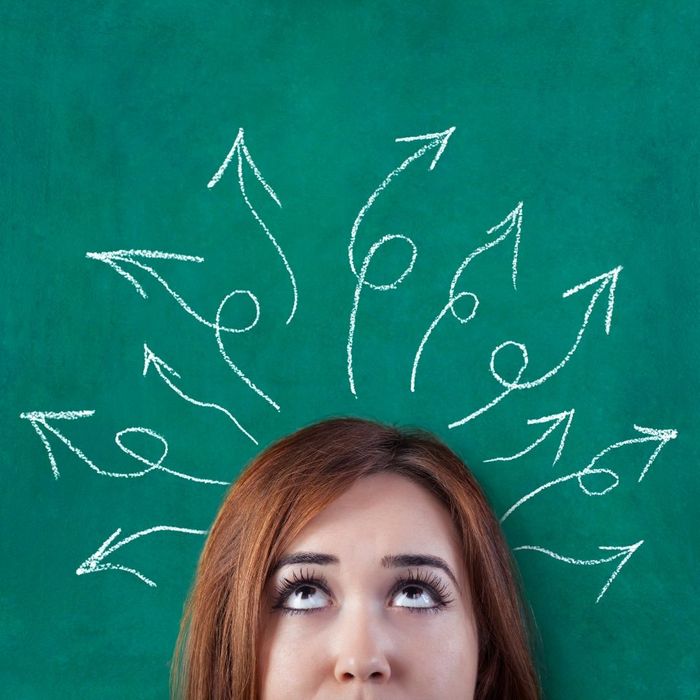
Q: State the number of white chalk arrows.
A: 11